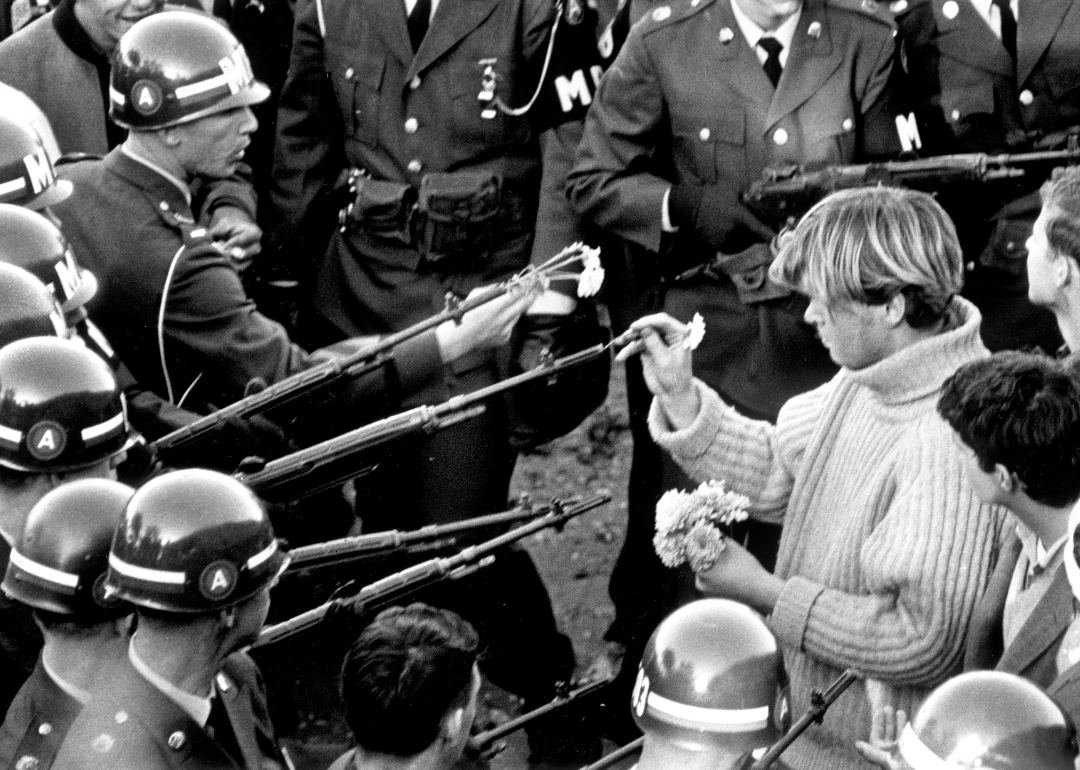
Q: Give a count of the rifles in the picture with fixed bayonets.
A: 0